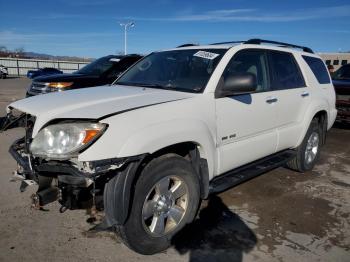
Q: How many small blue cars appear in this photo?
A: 1